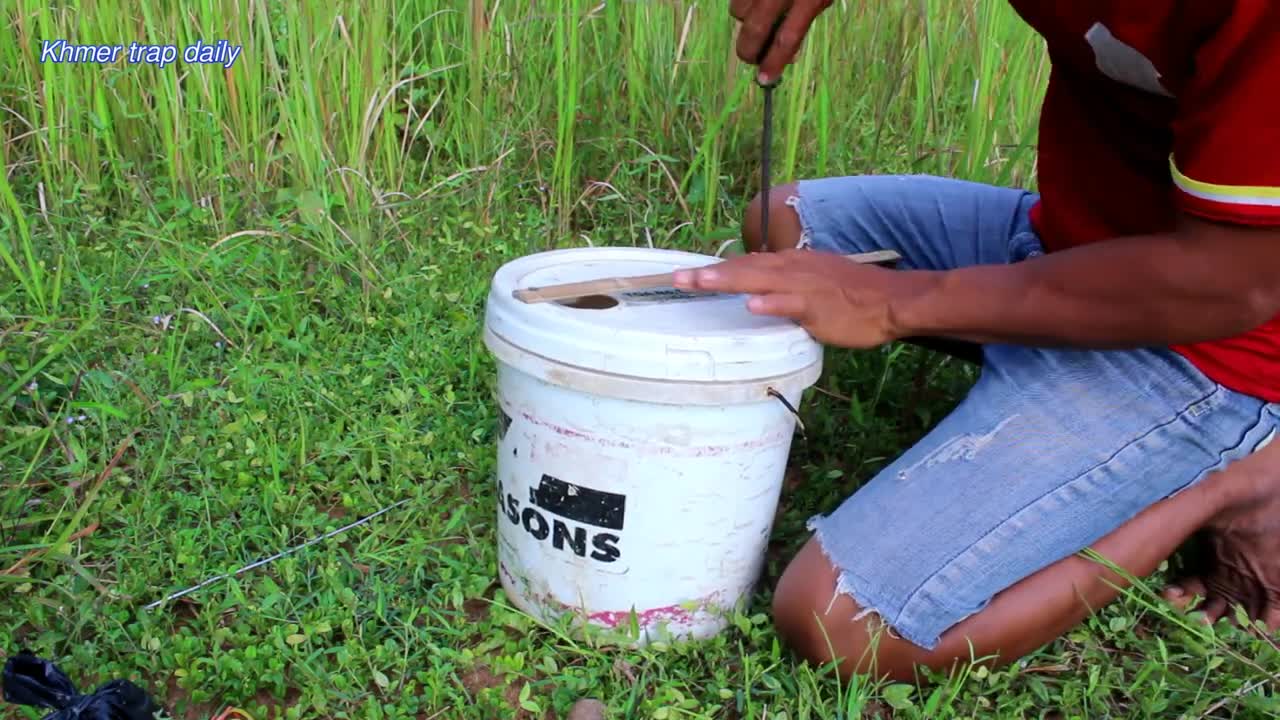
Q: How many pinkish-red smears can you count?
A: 2